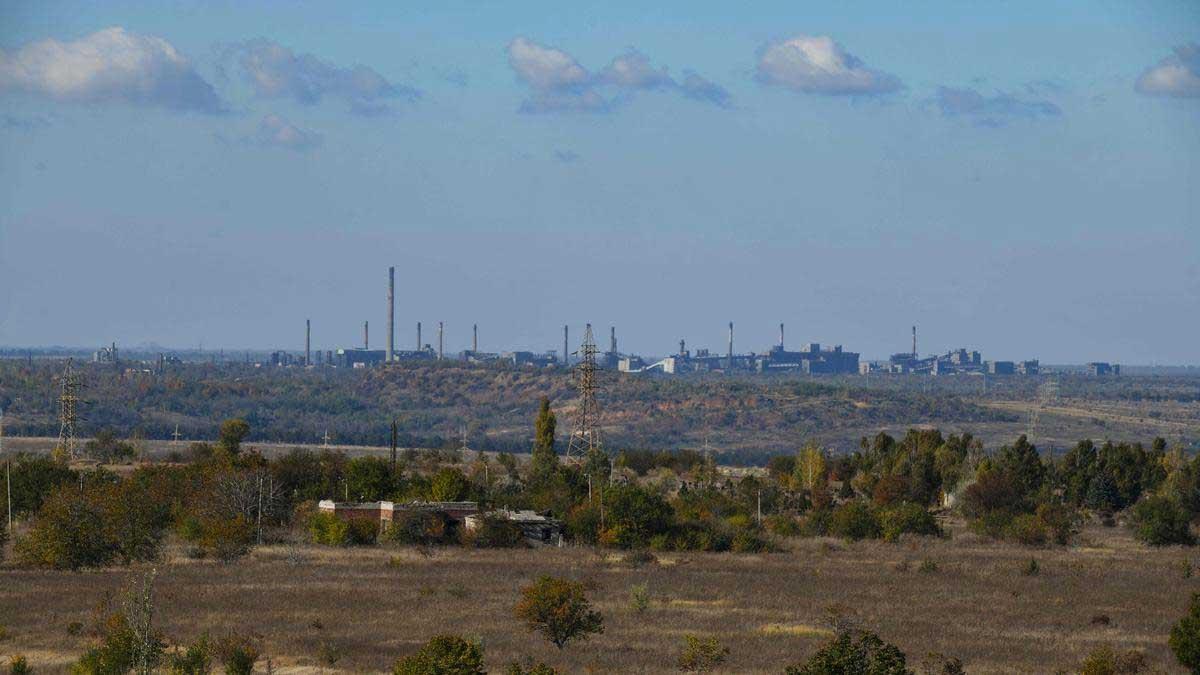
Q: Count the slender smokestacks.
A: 11